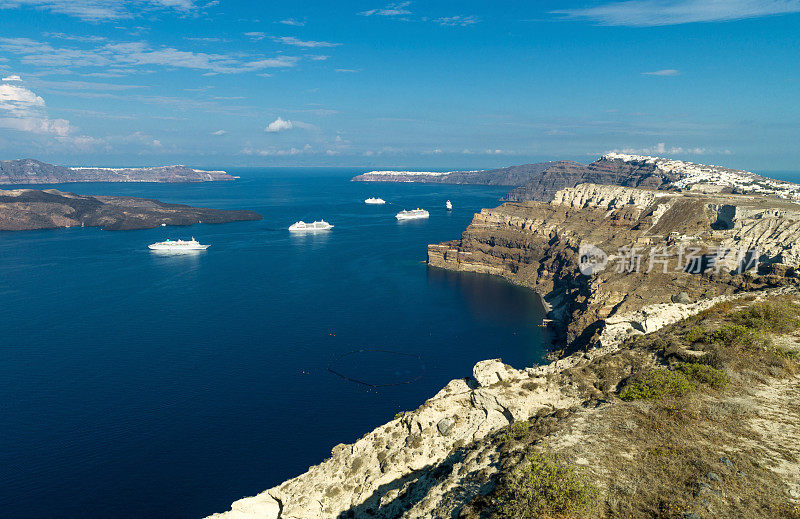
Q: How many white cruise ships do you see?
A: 5